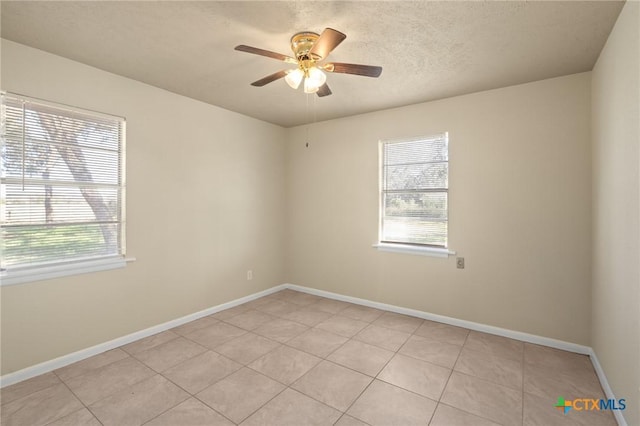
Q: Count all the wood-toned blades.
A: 5